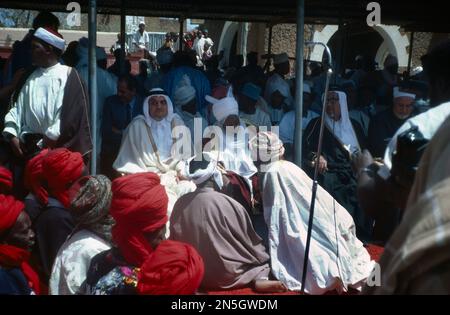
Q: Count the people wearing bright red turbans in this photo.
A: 6